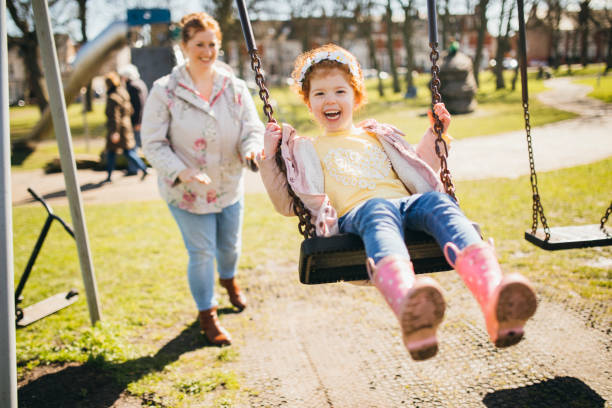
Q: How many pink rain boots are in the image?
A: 2